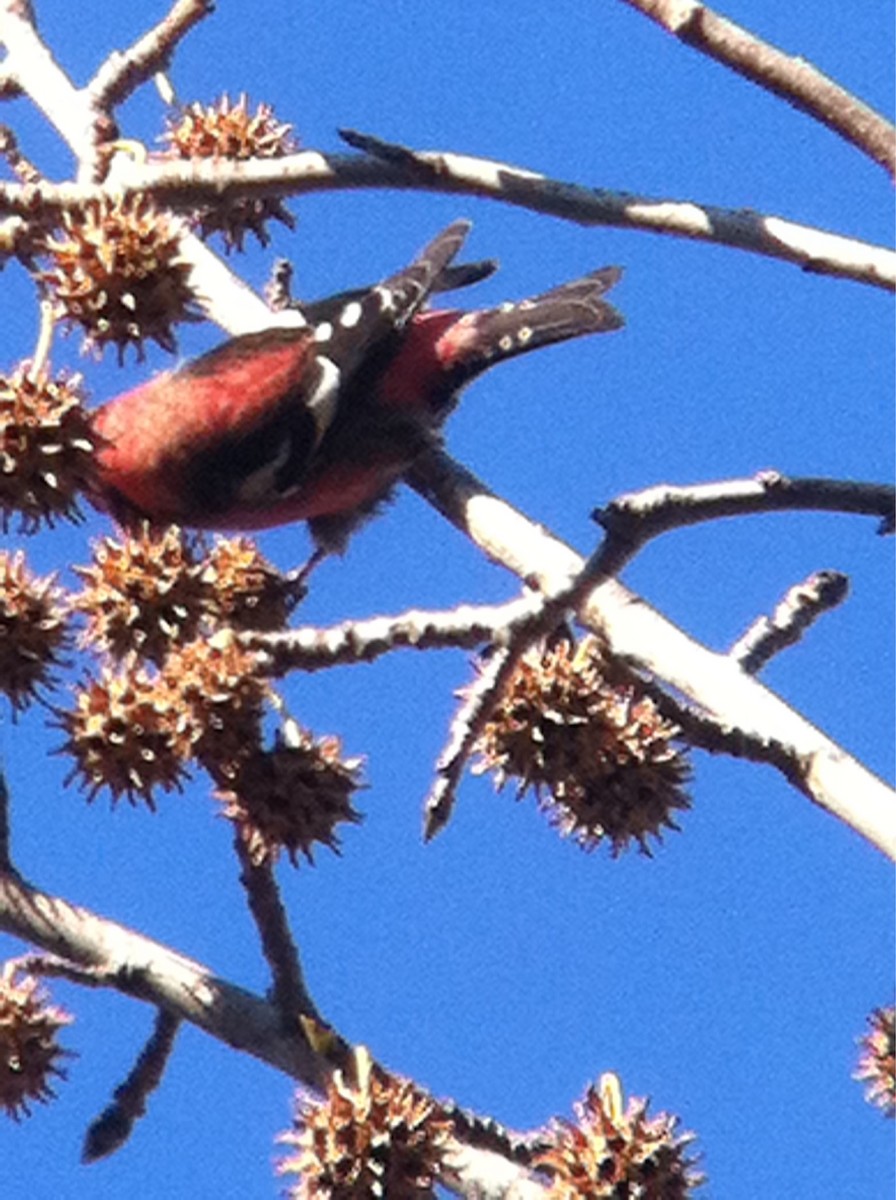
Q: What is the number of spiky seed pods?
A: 15